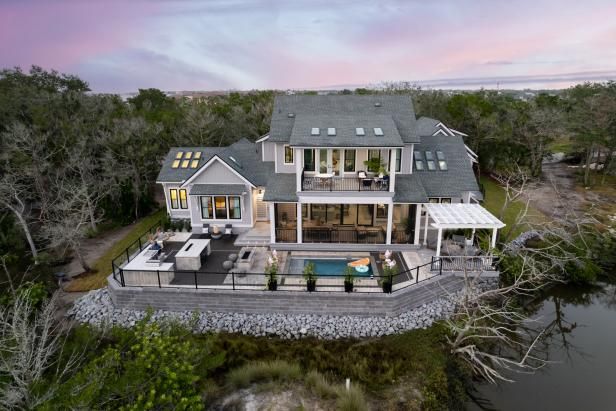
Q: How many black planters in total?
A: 4